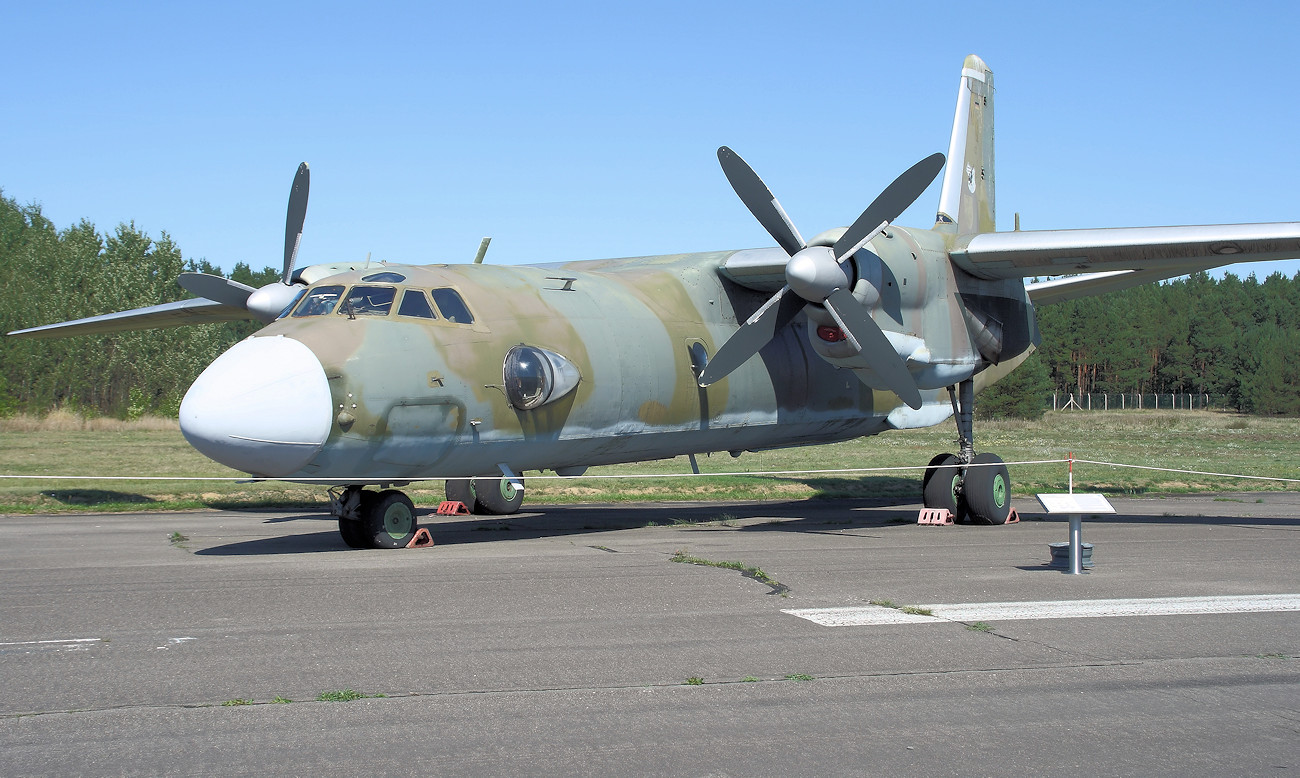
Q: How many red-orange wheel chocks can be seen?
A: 4